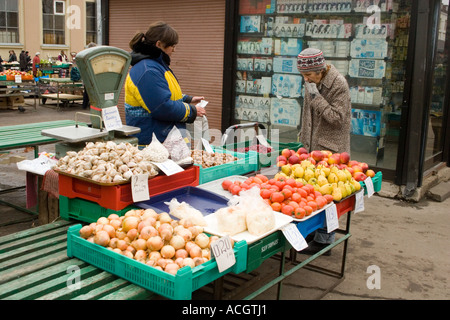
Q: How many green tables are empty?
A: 1